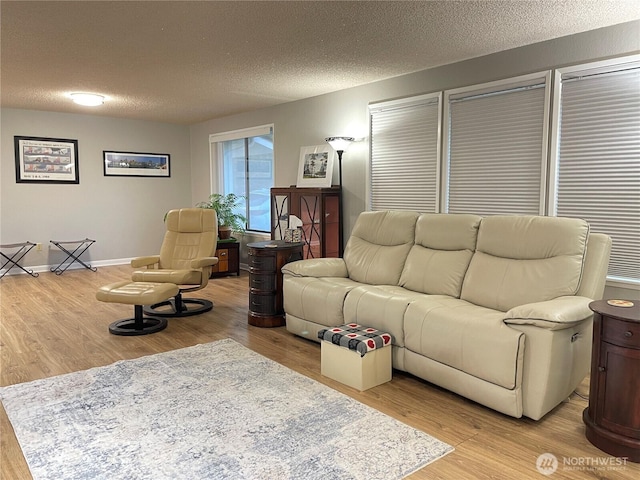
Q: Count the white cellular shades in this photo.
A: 3